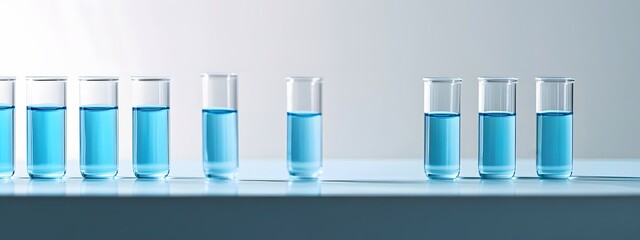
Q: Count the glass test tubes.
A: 9